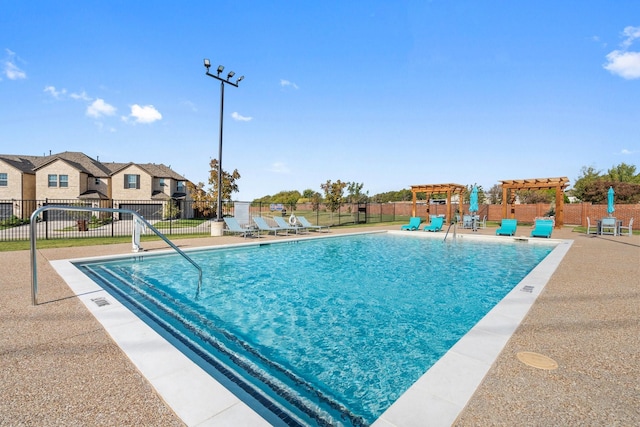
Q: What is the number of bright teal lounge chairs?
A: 4